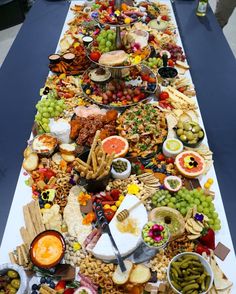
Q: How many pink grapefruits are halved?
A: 2